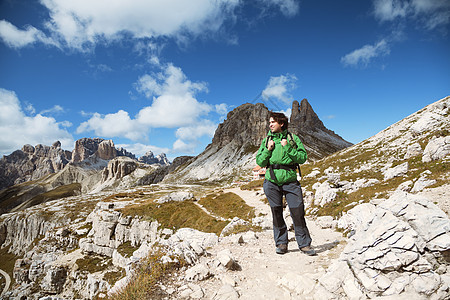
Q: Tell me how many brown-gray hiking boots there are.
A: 2